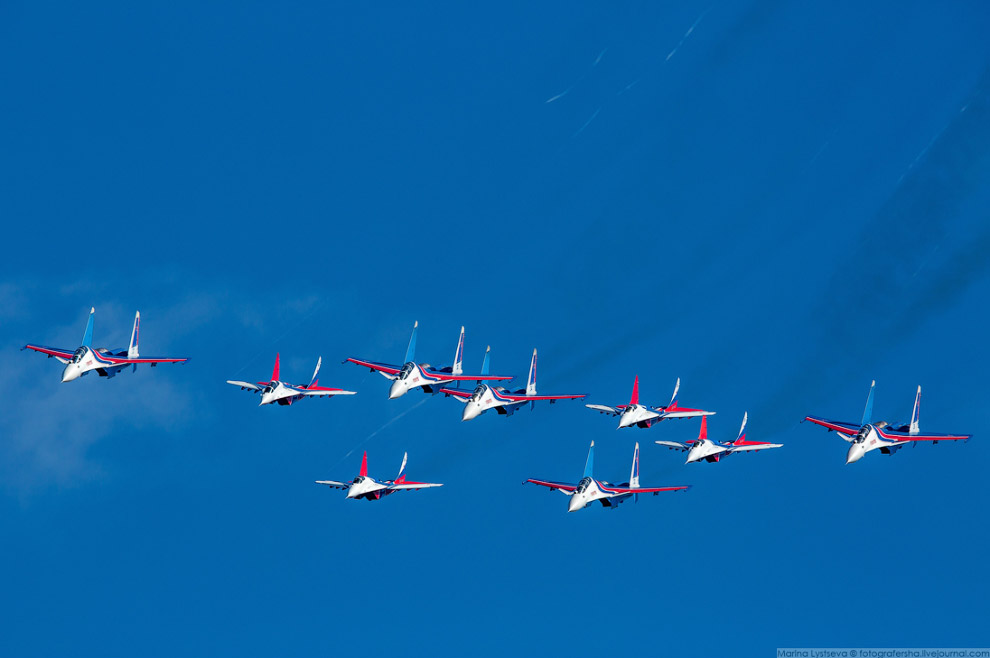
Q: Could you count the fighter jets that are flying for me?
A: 9